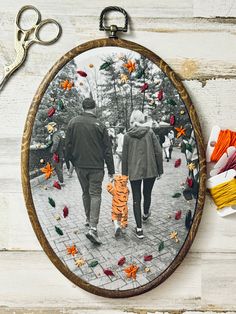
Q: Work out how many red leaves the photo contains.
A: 14